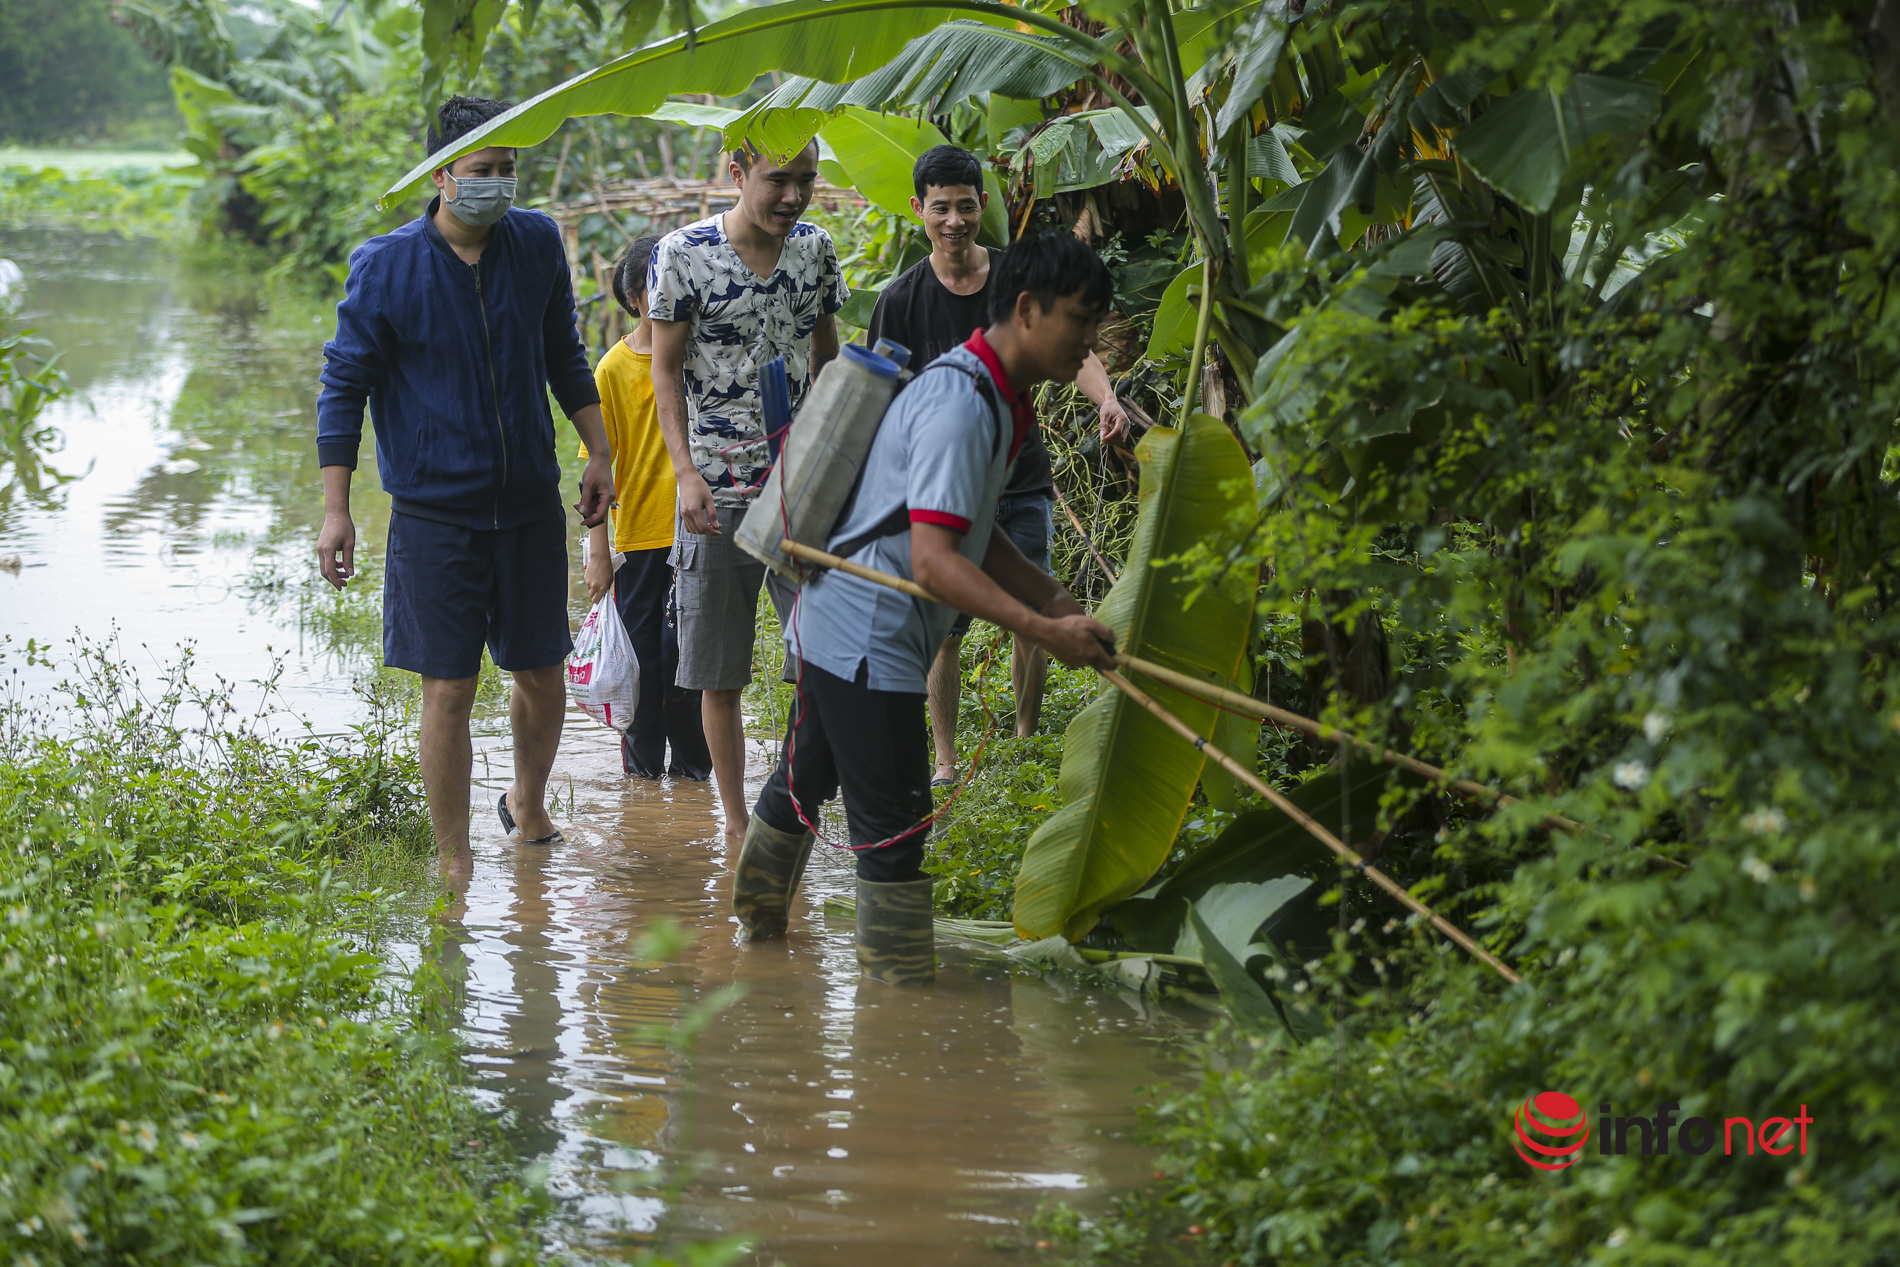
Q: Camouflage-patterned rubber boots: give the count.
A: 2